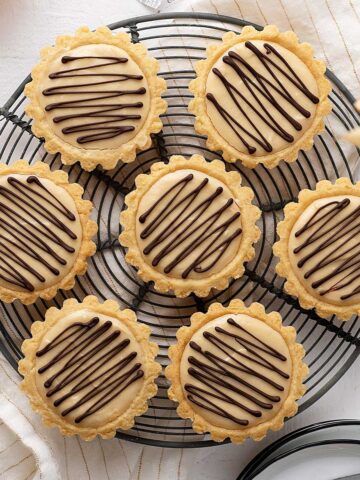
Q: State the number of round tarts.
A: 7